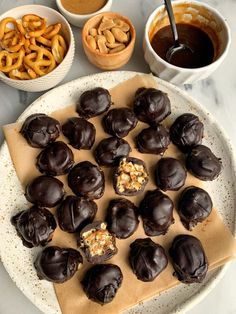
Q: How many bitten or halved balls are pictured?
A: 2